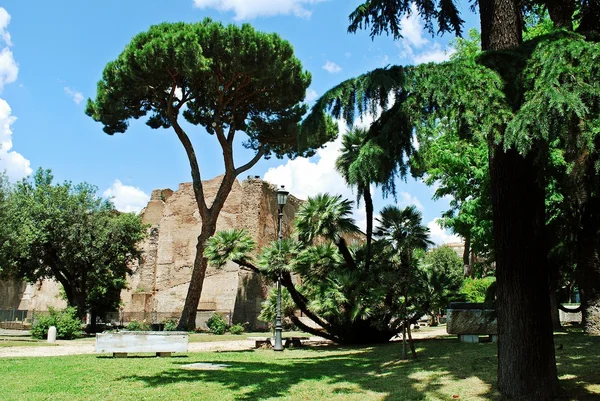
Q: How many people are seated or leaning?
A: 0